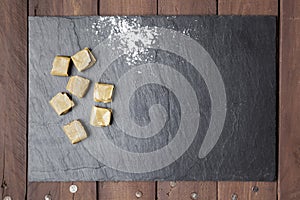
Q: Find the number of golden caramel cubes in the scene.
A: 7